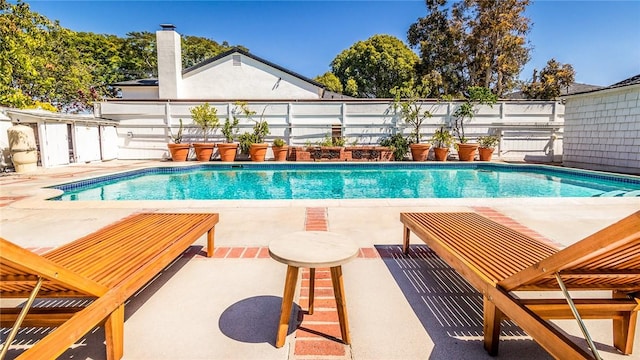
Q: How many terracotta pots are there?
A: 9